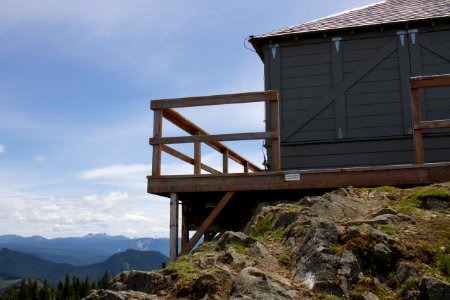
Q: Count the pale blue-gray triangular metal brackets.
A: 4